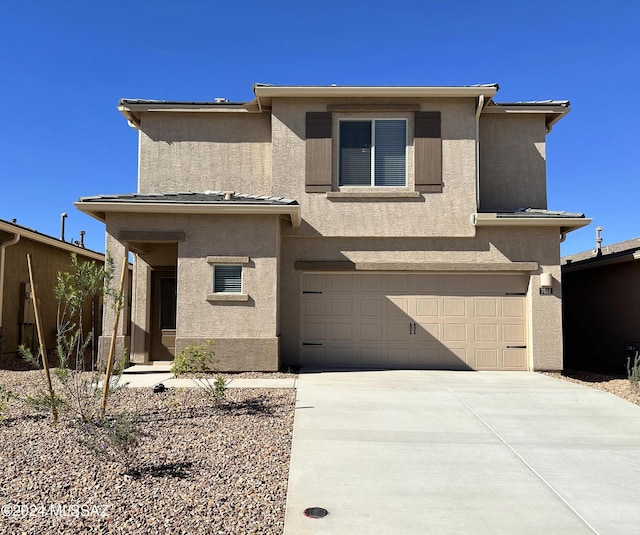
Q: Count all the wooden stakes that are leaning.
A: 2